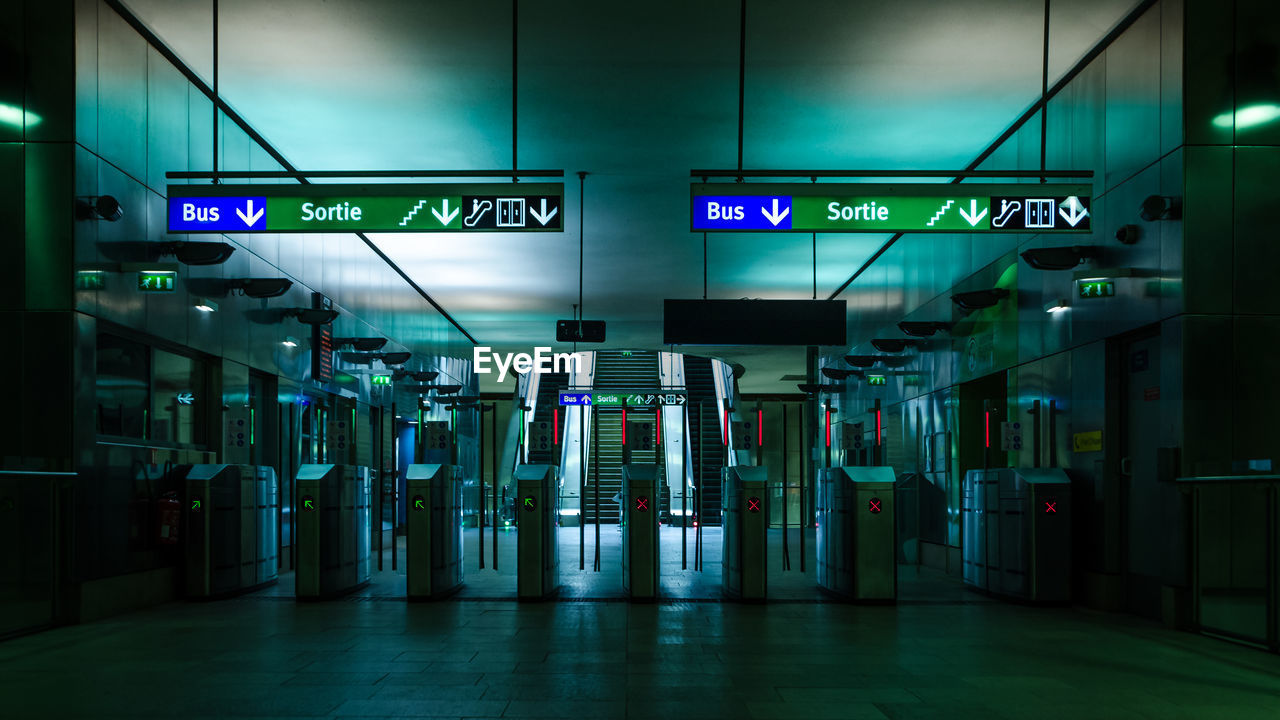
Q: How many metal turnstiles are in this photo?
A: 8